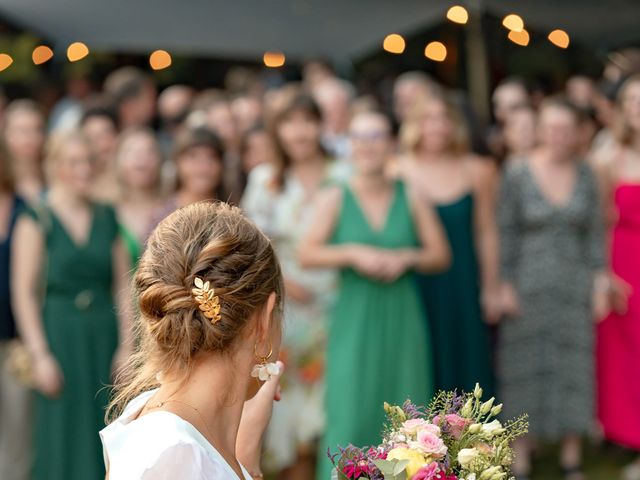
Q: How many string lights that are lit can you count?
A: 11